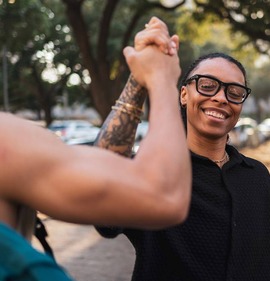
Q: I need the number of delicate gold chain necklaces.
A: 1